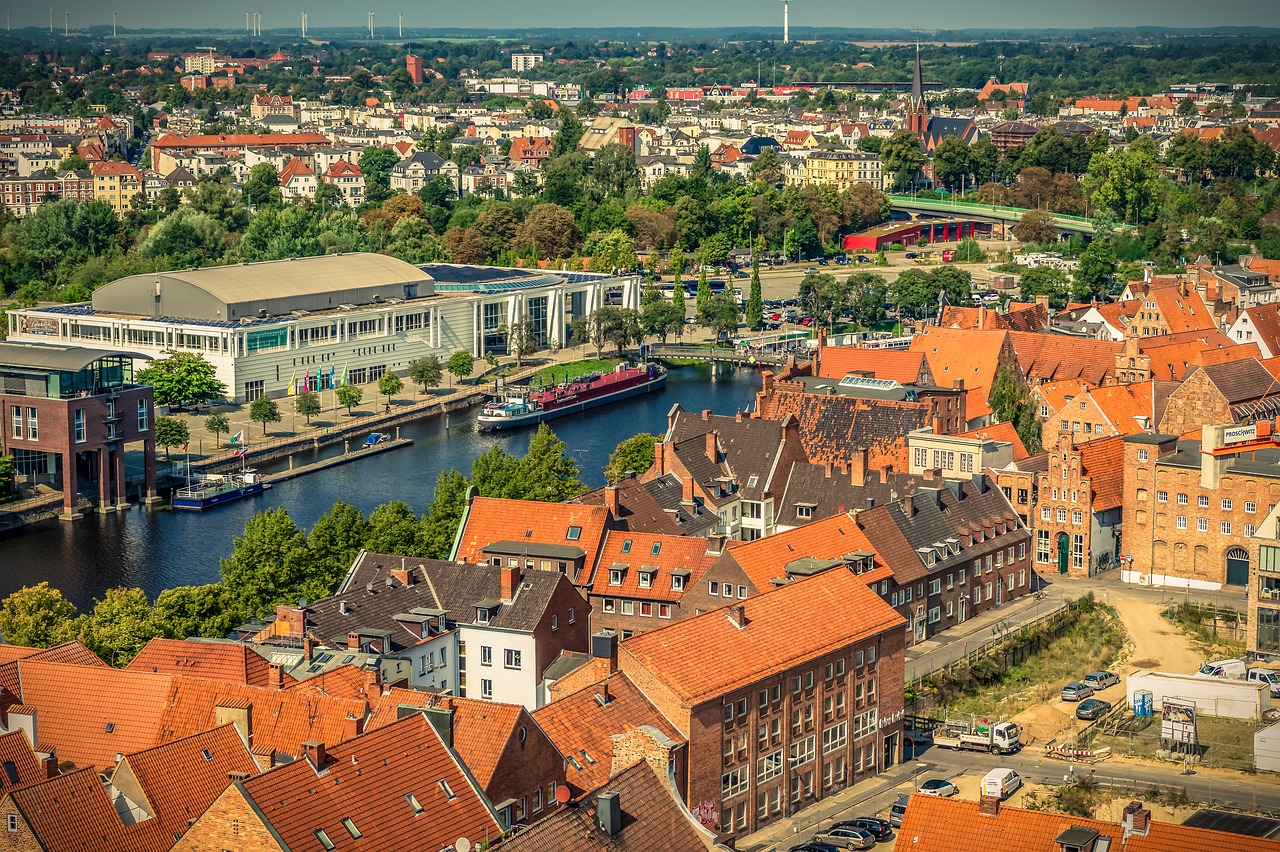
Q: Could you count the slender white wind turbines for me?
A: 12